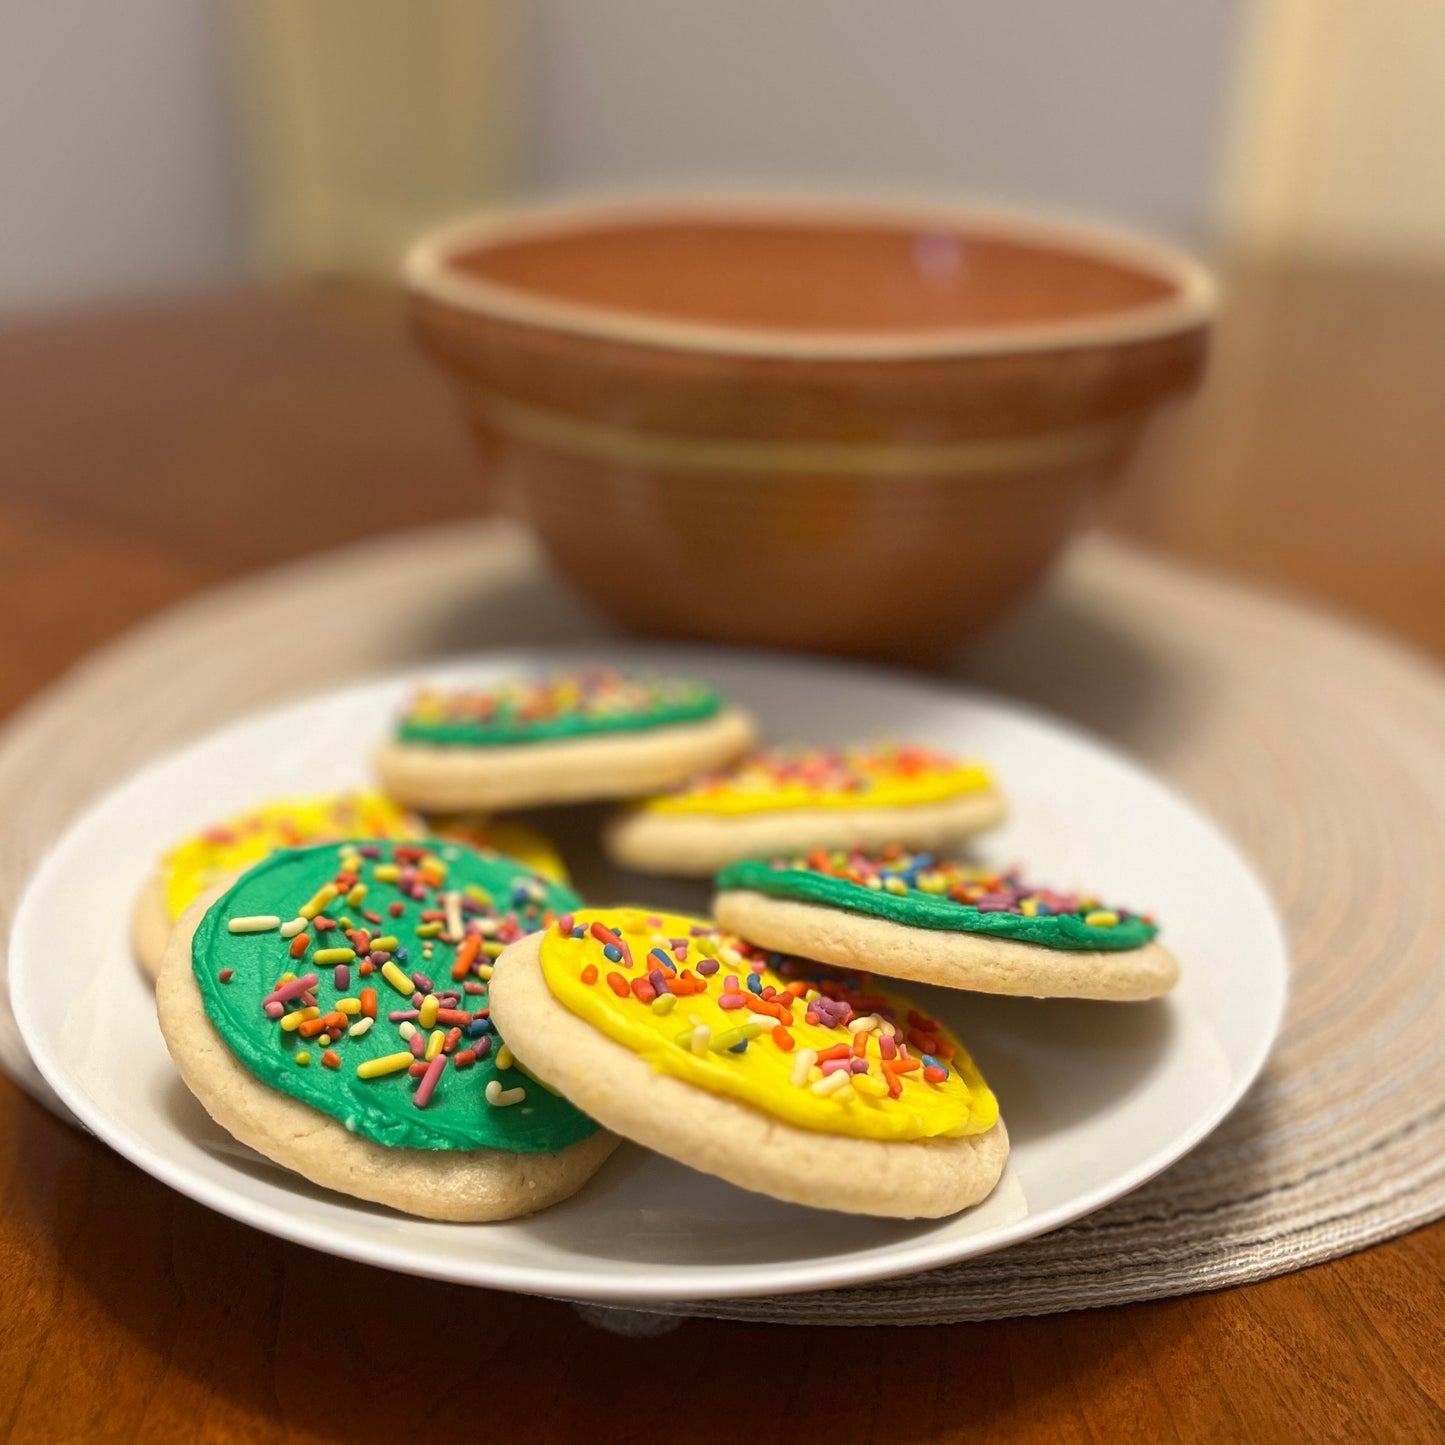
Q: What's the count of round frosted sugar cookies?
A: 6